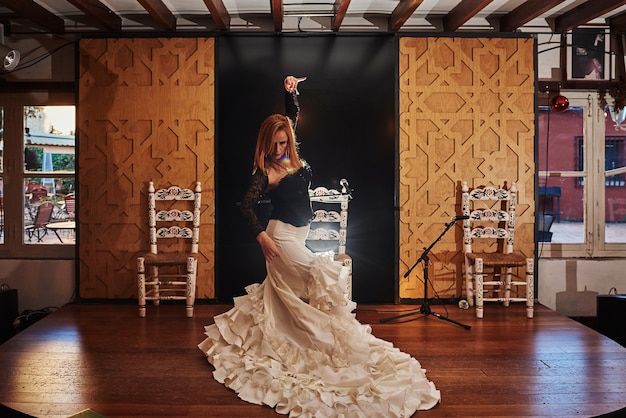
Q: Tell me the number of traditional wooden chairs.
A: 3